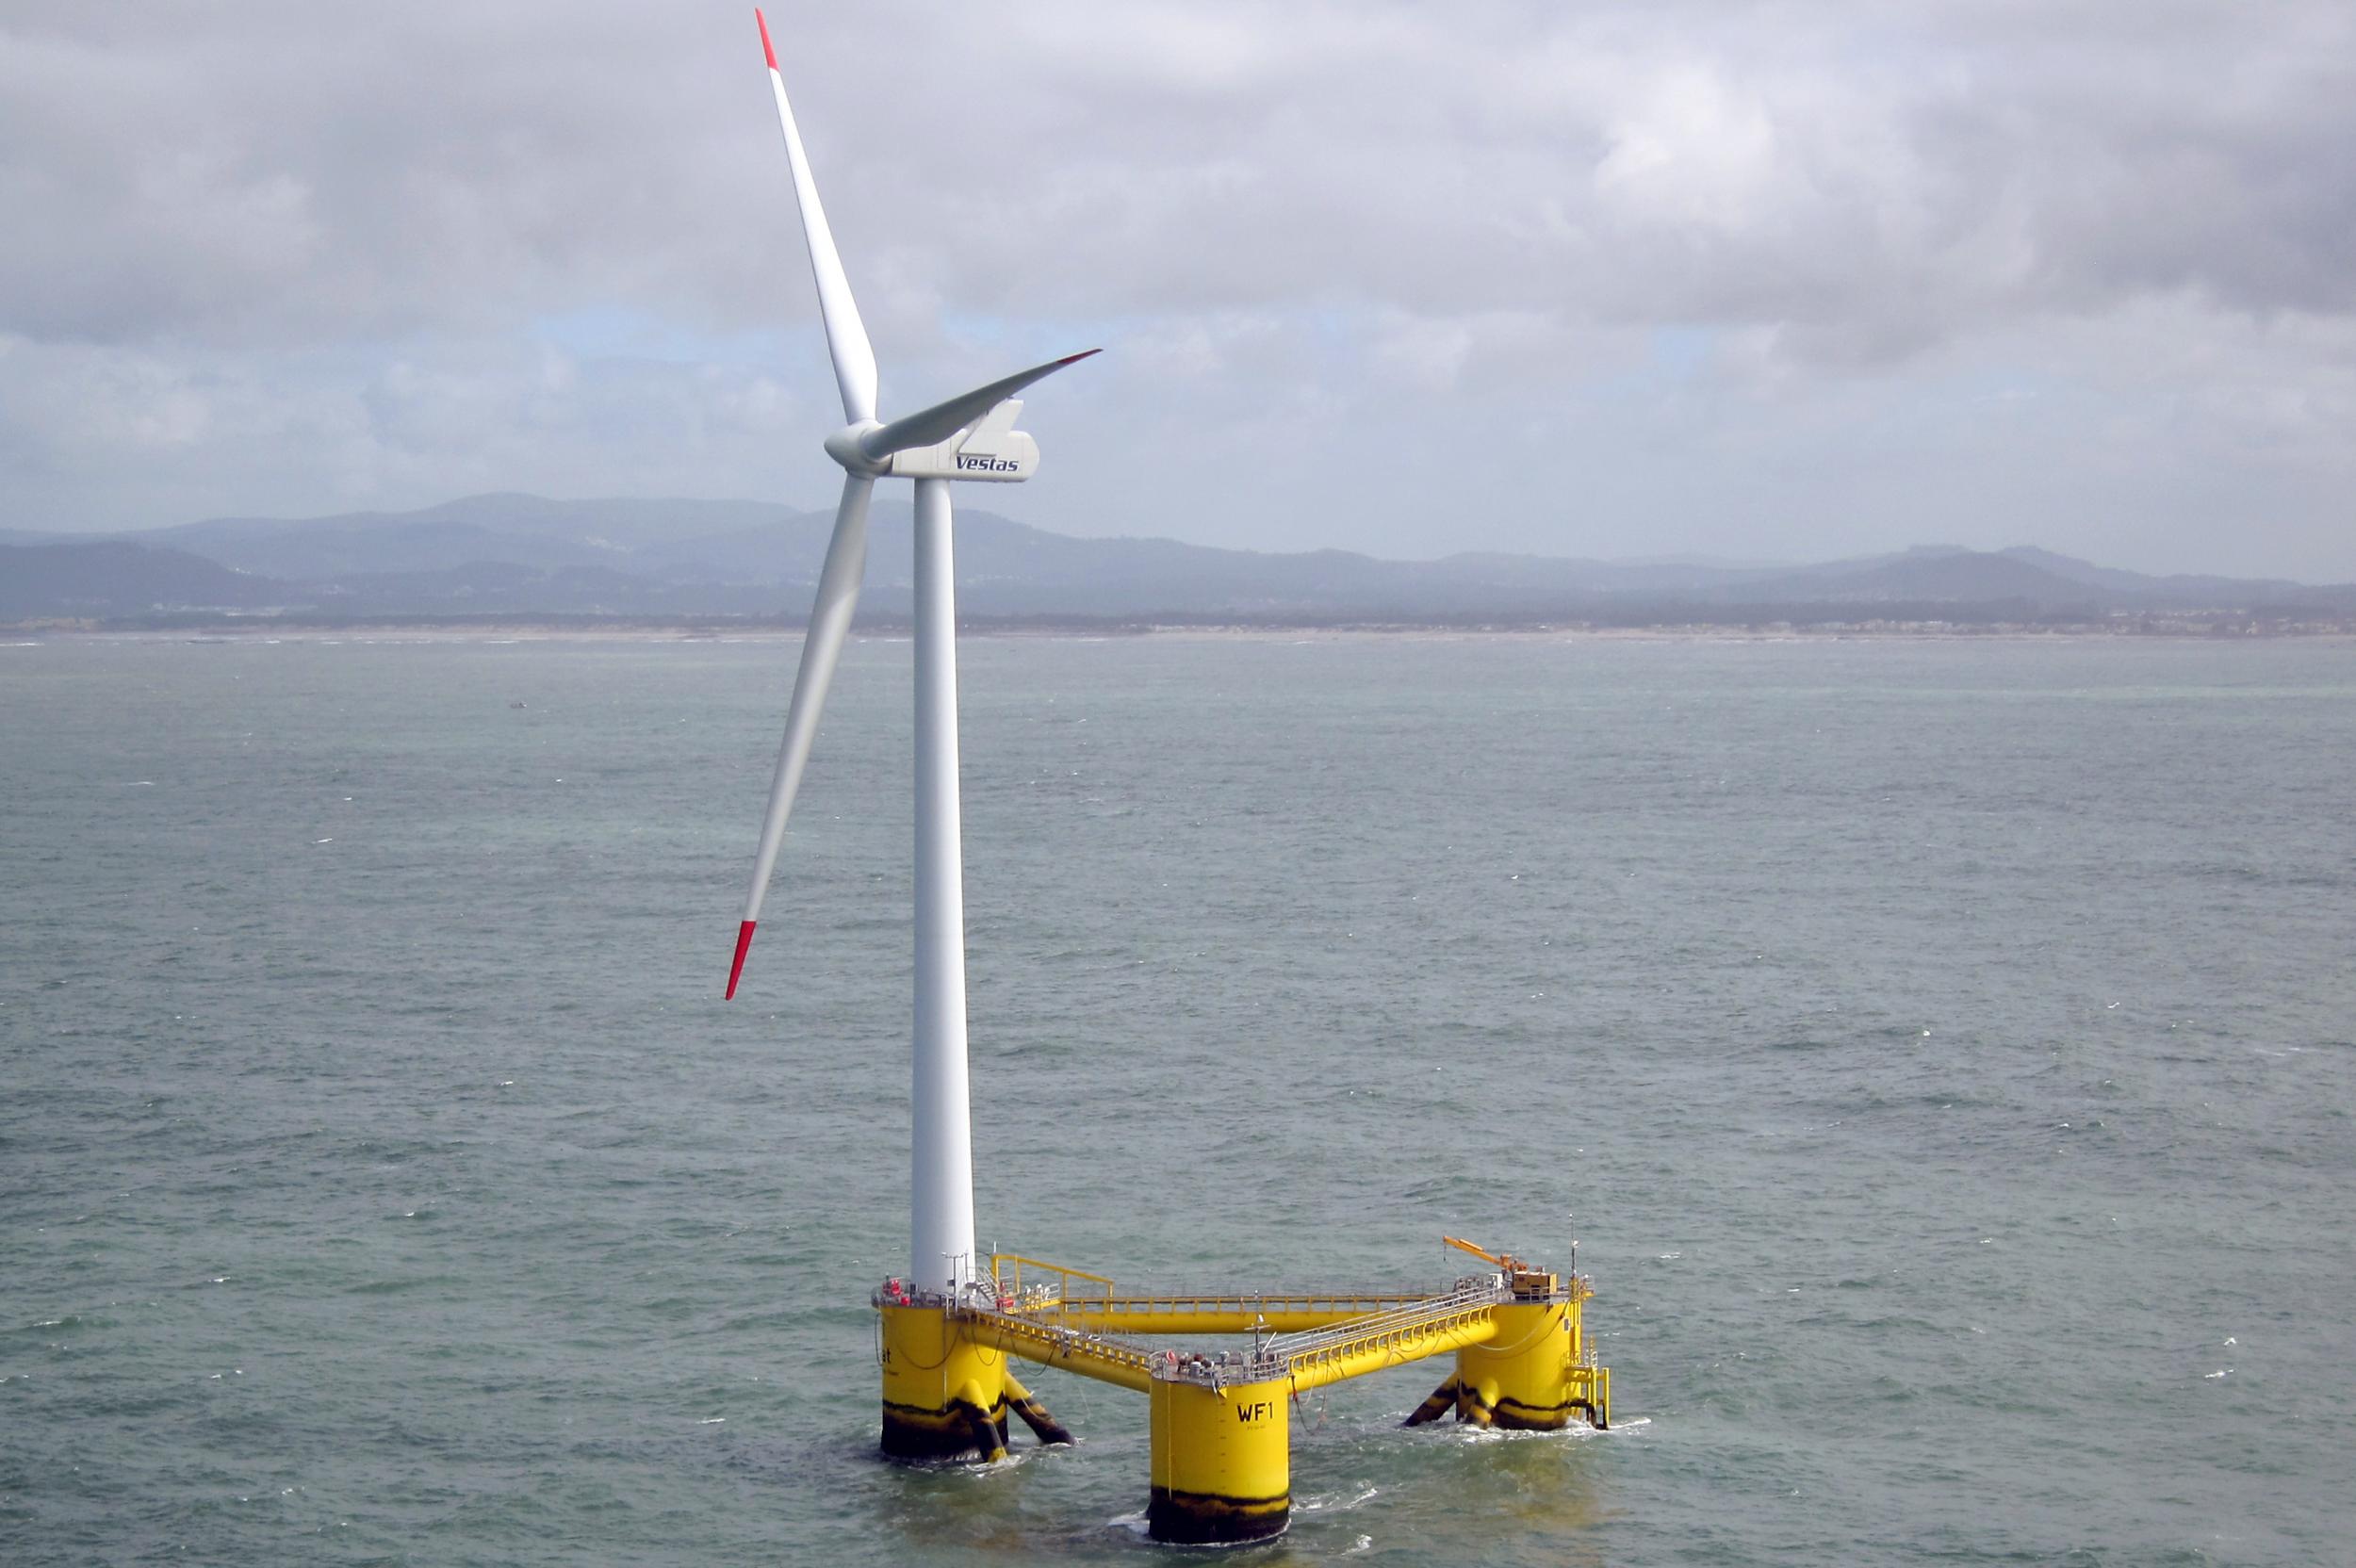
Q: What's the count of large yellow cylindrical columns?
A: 3